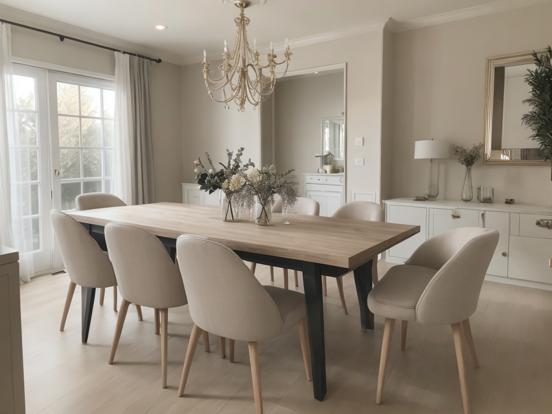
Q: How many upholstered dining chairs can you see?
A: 7